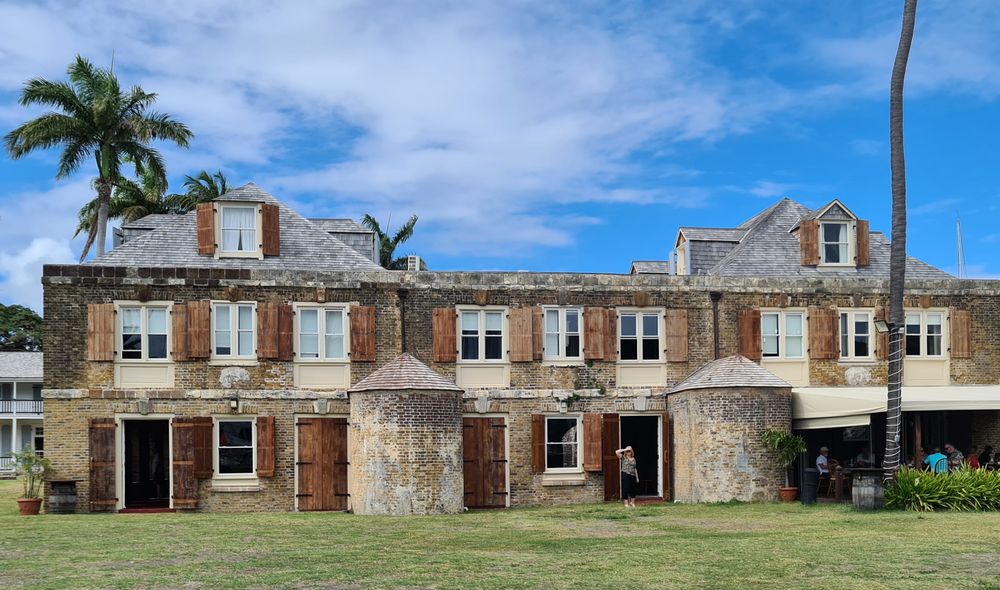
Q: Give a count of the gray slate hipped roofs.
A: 2